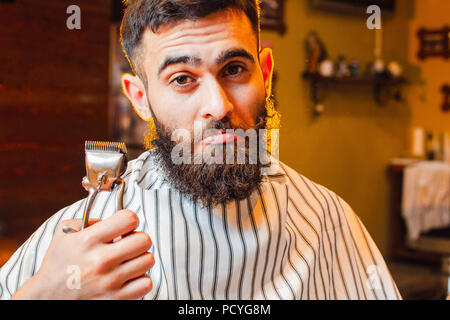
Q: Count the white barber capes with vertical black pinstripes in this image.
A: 1